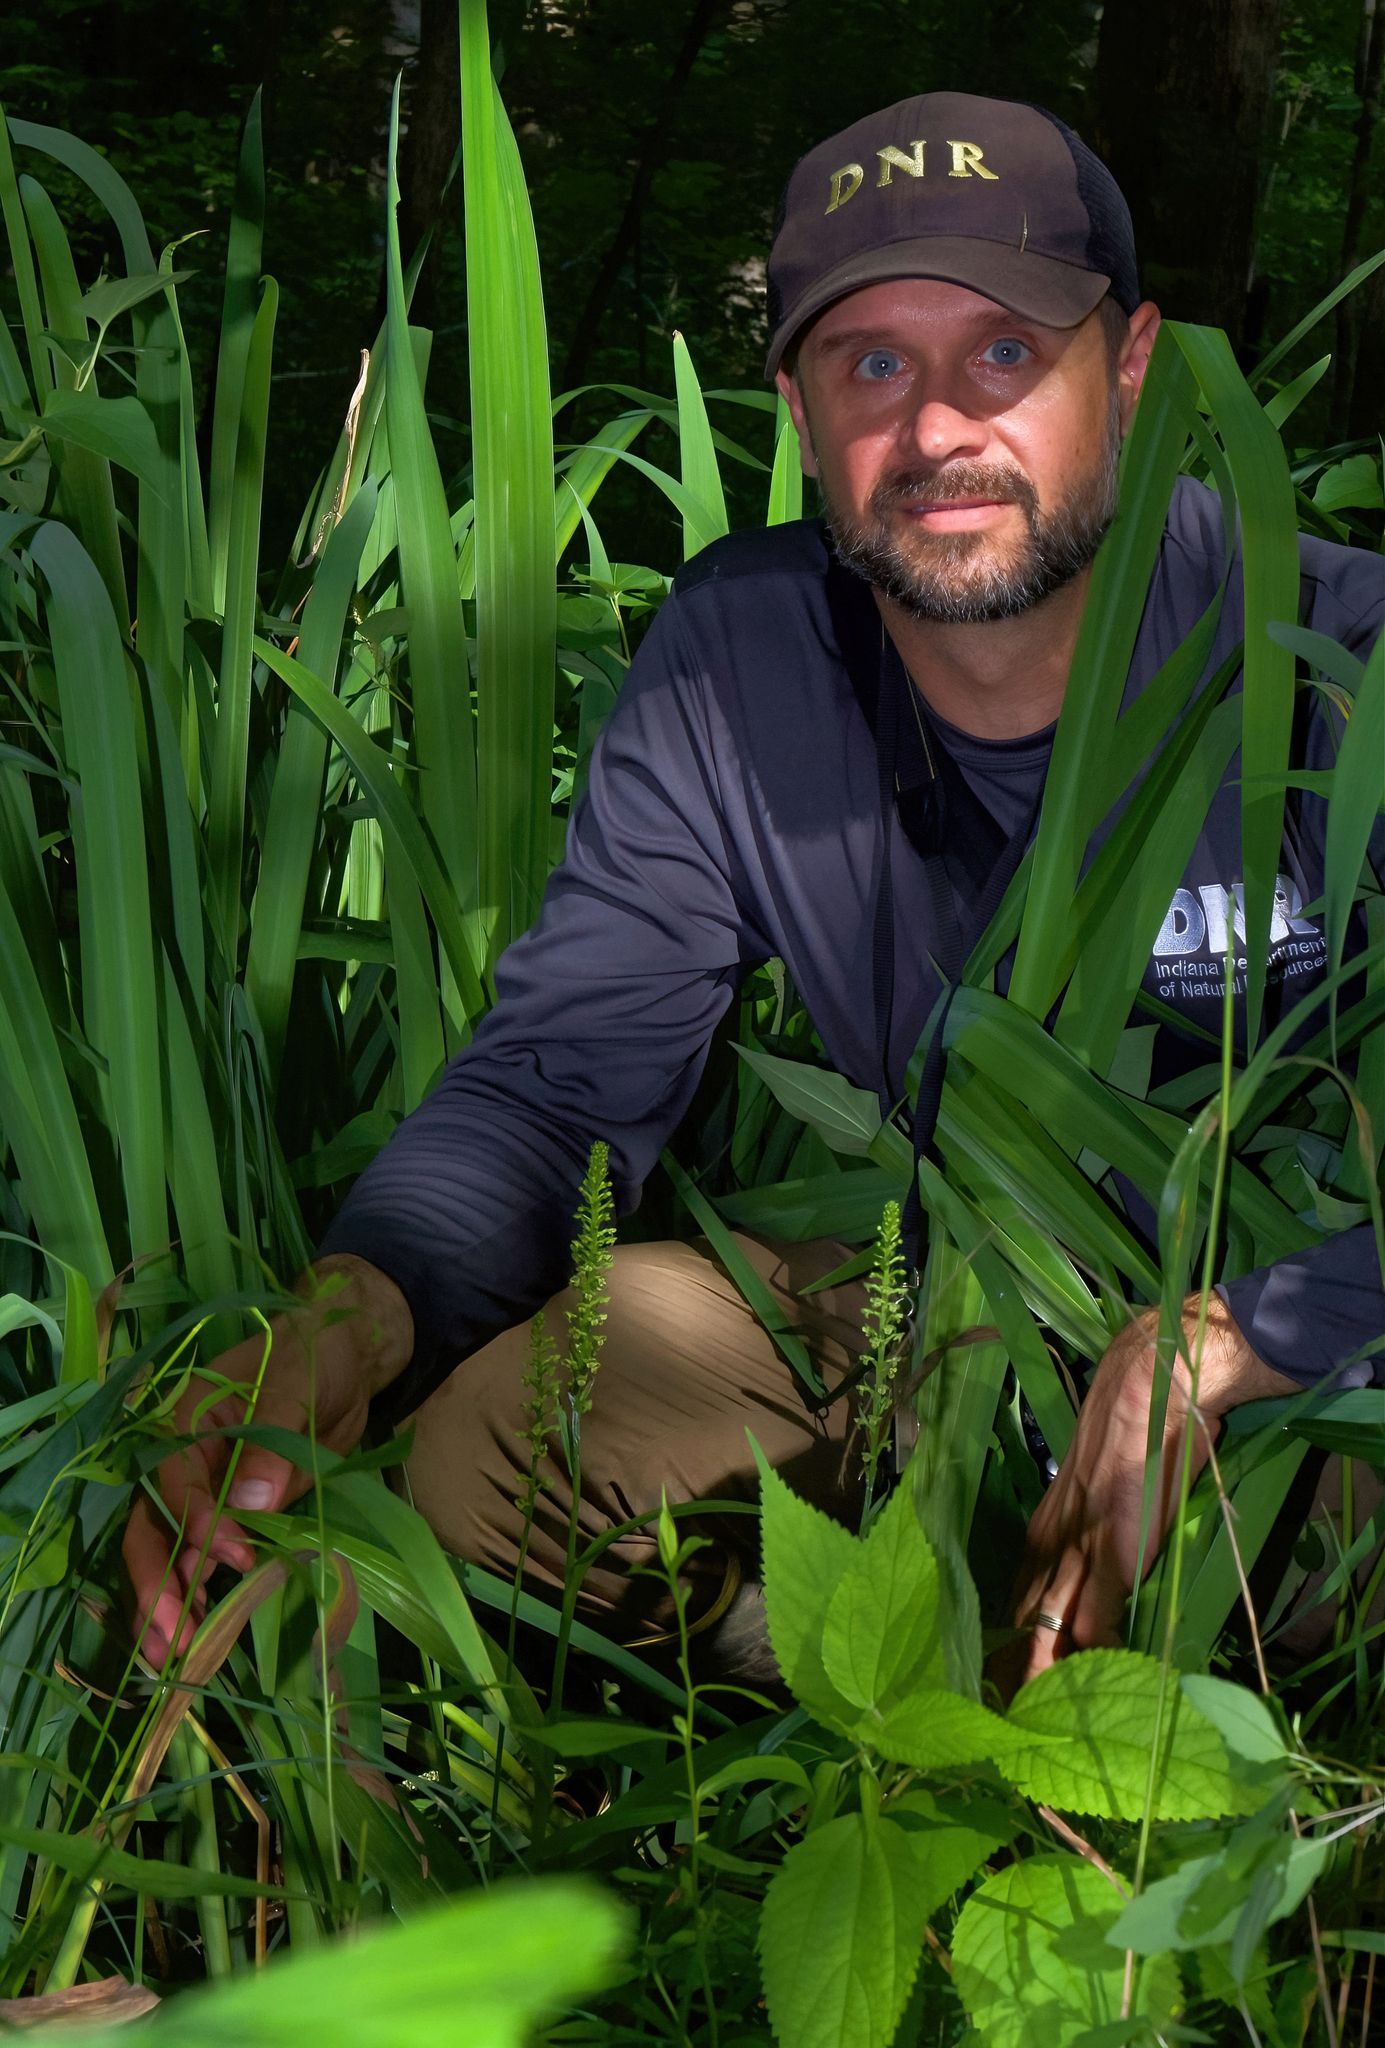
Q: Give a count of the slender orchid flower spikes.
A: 3